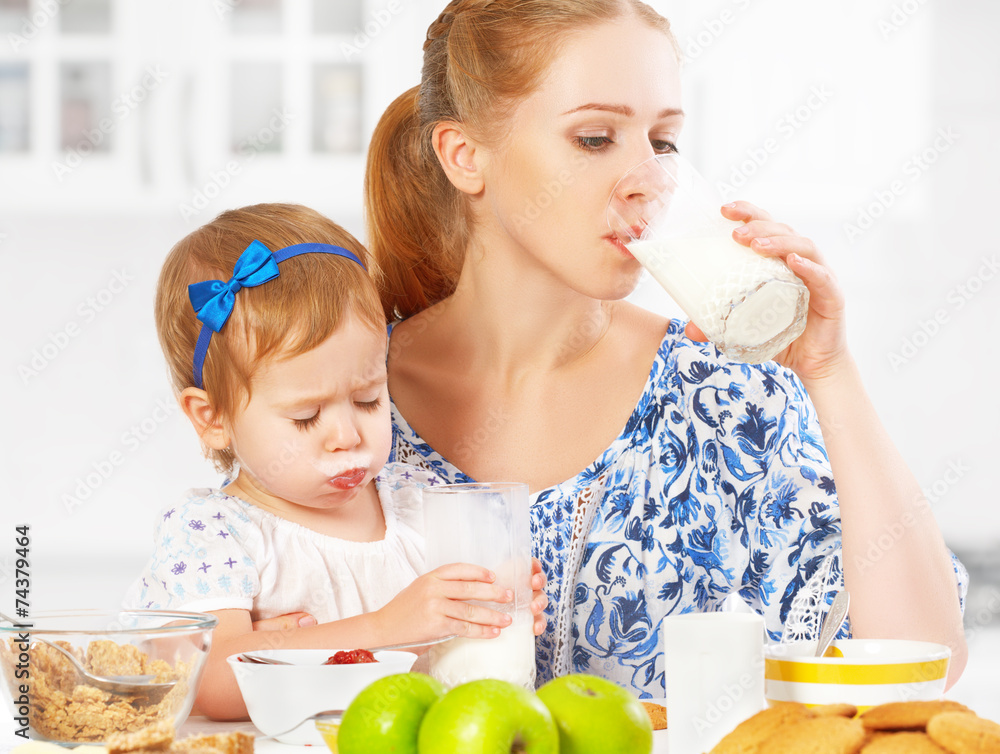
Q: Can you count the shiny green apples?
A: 3